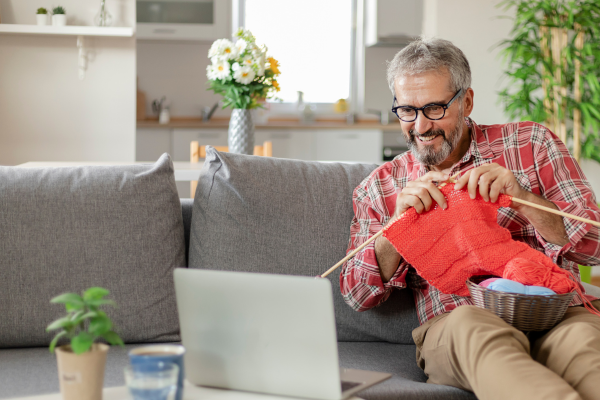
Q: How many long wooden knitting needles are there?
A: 2